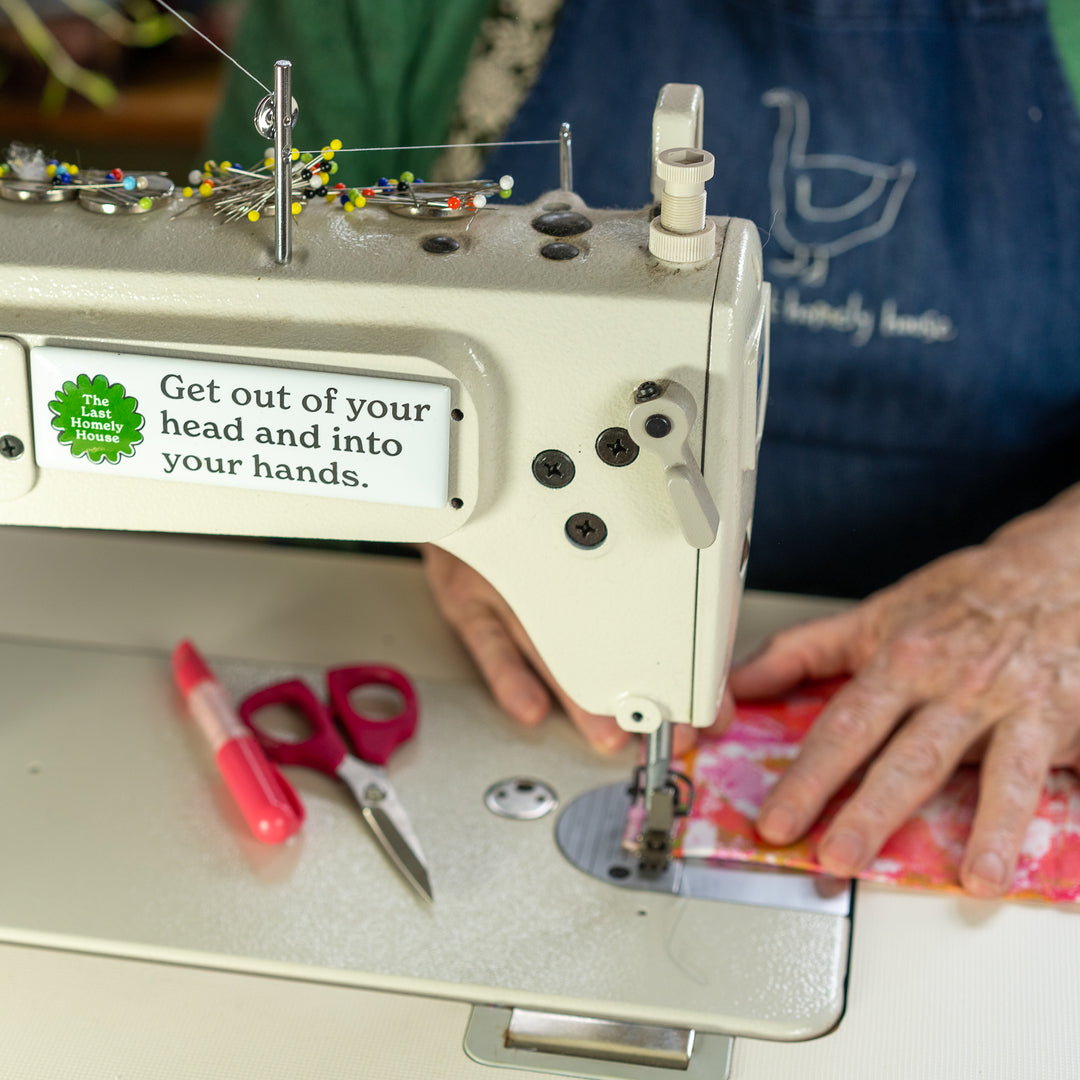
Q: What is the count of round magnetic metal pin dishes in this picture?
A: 4